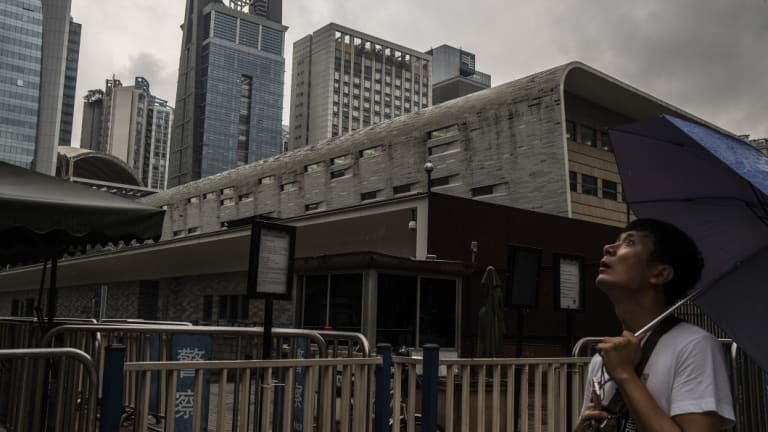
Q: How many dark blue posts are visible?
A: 3